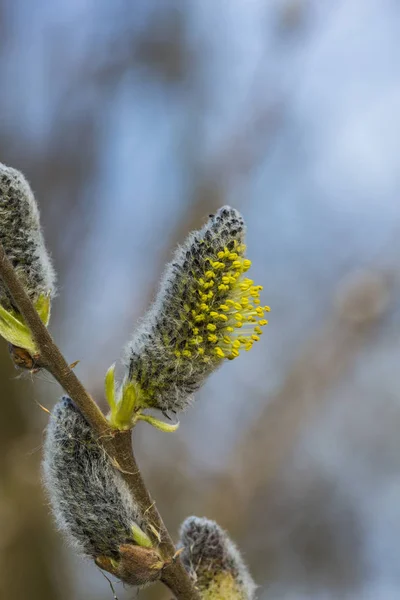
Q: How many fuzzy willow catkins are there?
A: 4